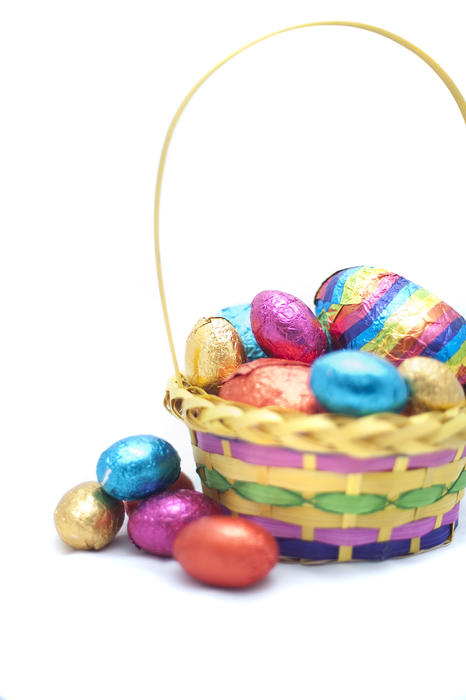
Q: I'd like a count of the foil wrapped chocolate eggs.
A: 12